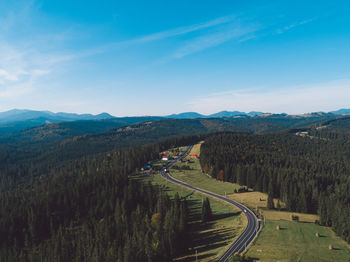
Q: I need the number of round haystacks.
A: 3